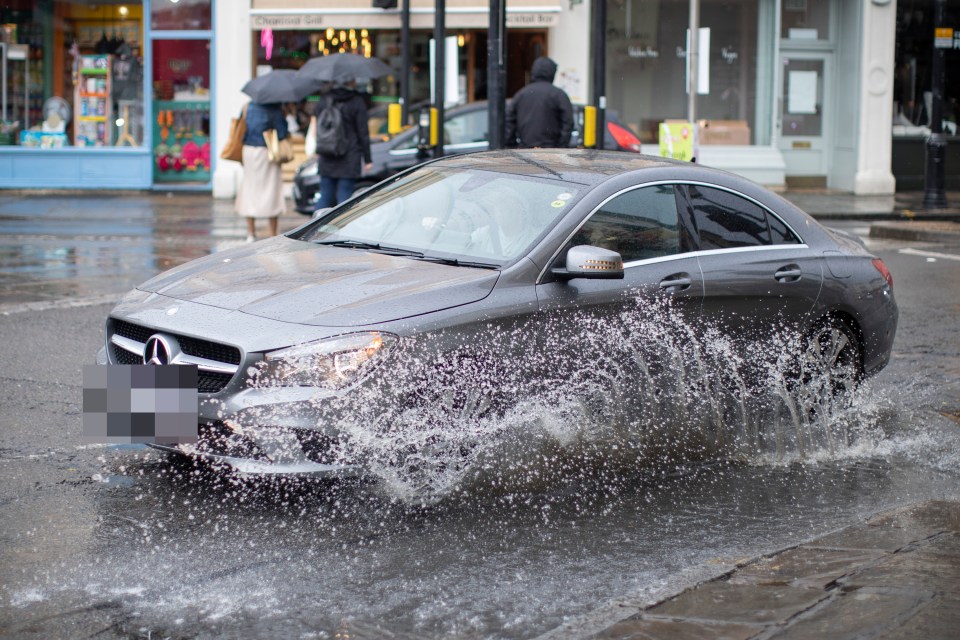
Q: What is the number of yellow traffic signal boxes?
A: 3